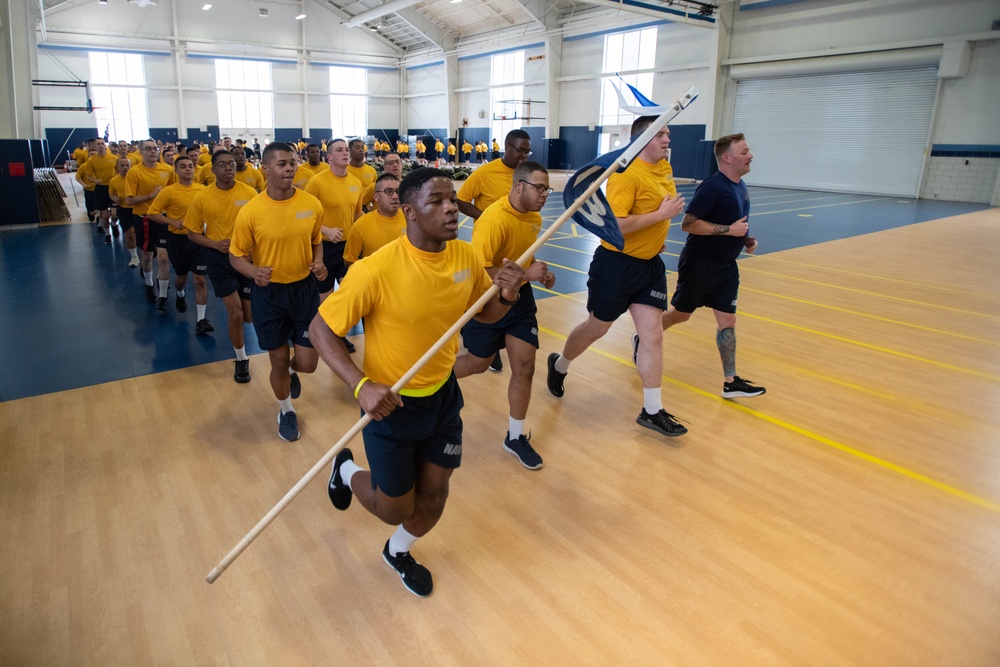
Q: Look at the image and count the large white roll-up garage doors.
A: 1